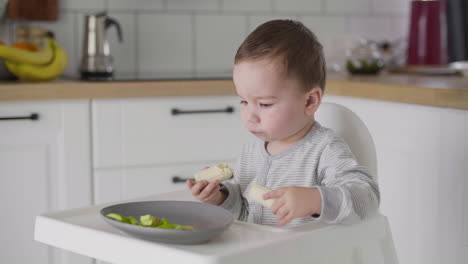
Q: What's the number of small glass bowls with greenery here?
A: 1